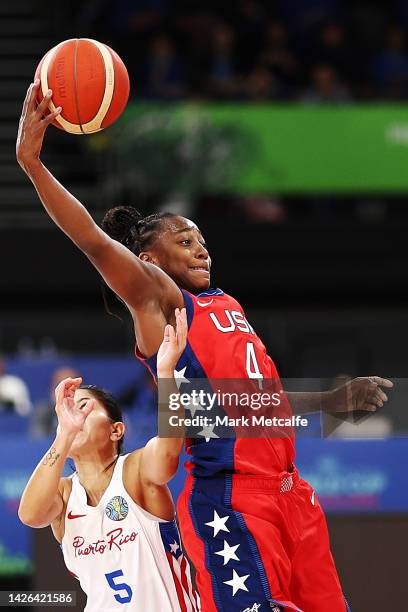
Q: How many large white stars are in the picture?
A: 6